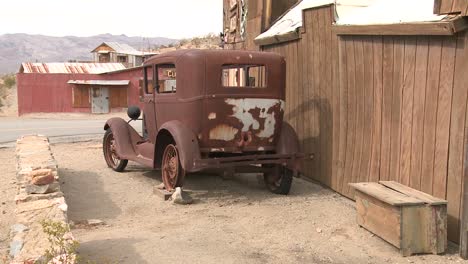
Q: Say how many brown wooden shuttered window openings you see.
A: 2